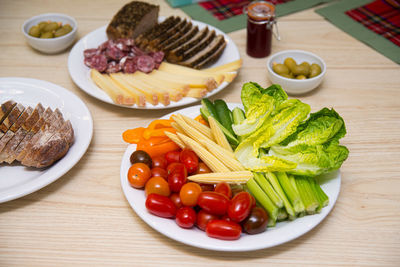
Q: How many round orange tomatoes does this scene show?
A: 3